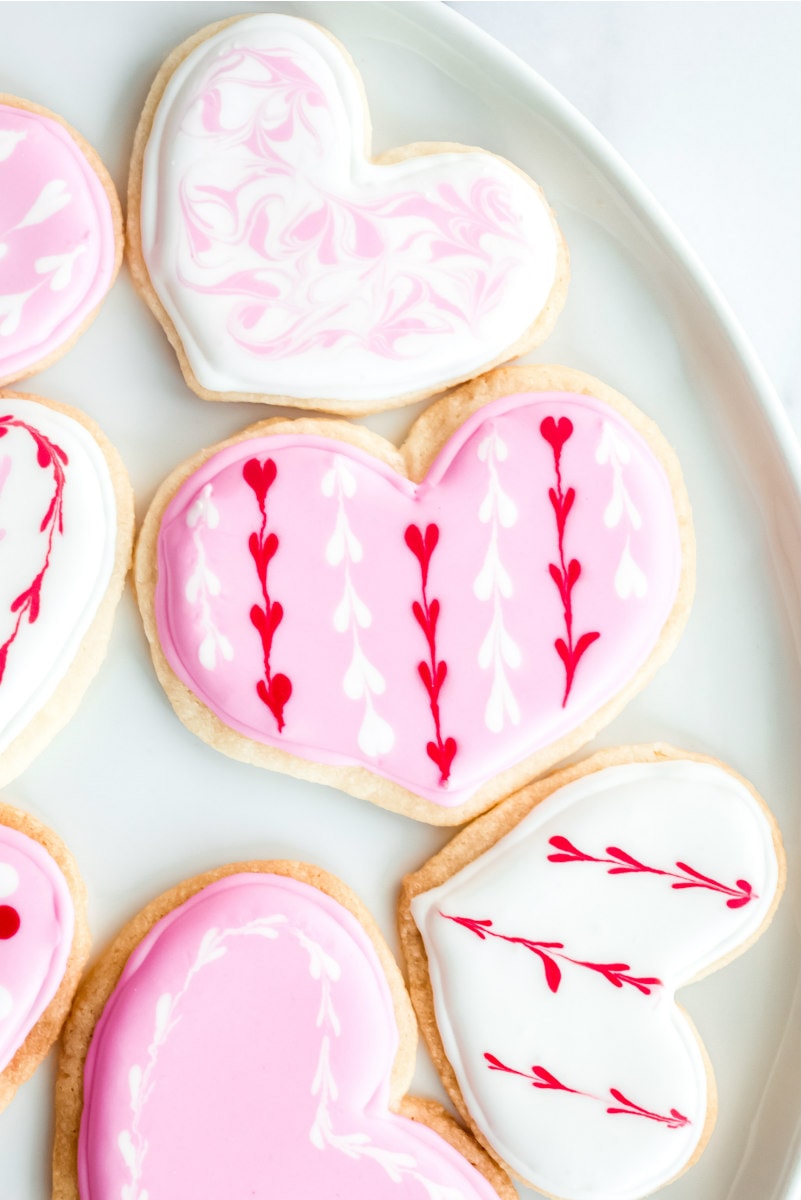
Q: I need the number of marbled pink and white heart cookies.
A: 1